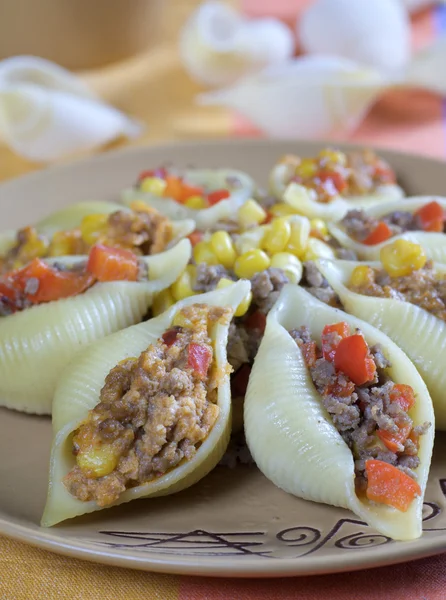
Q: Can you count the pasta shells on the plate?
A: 8